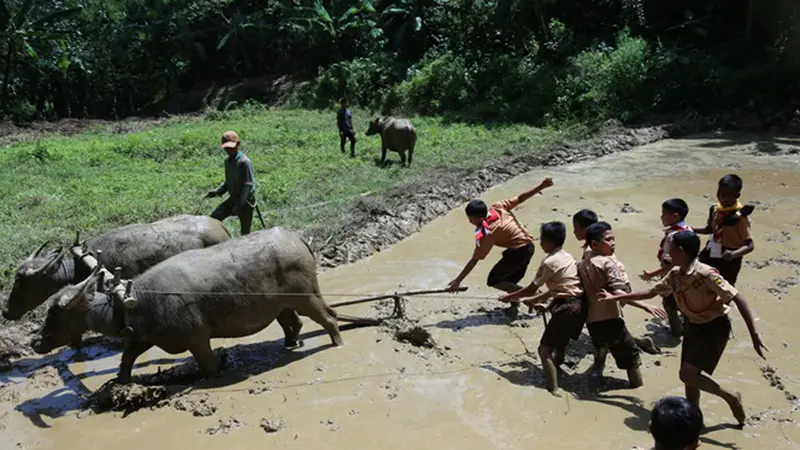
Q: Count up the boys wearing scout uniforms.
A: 7